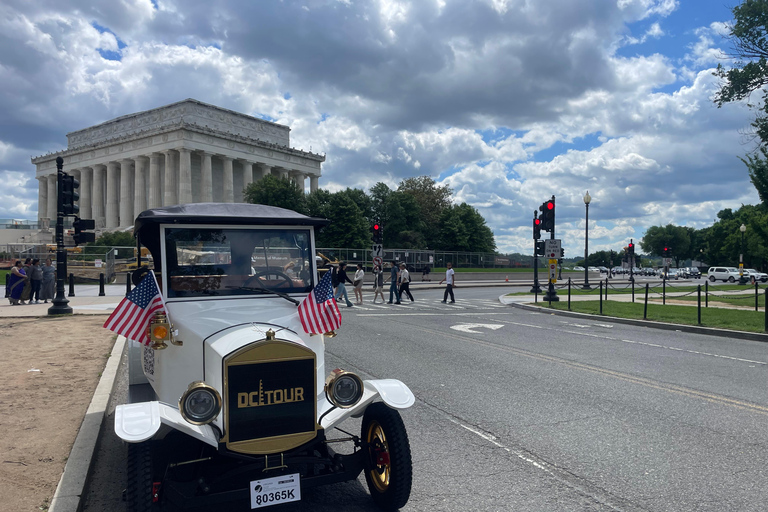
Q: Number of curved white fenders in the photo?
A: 2